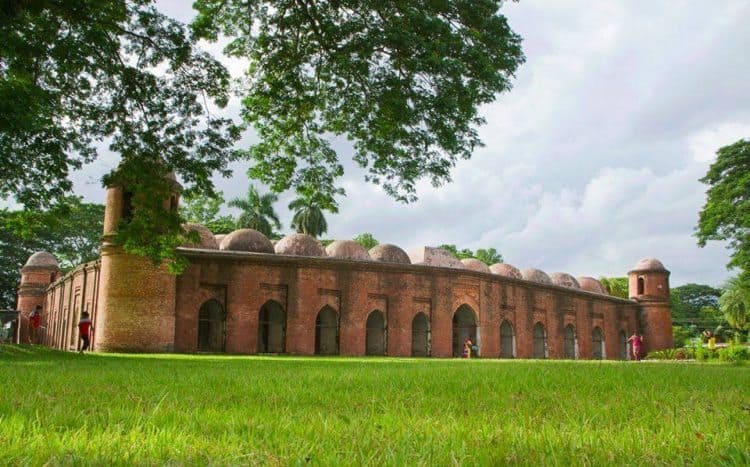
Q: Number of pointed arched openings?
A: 11